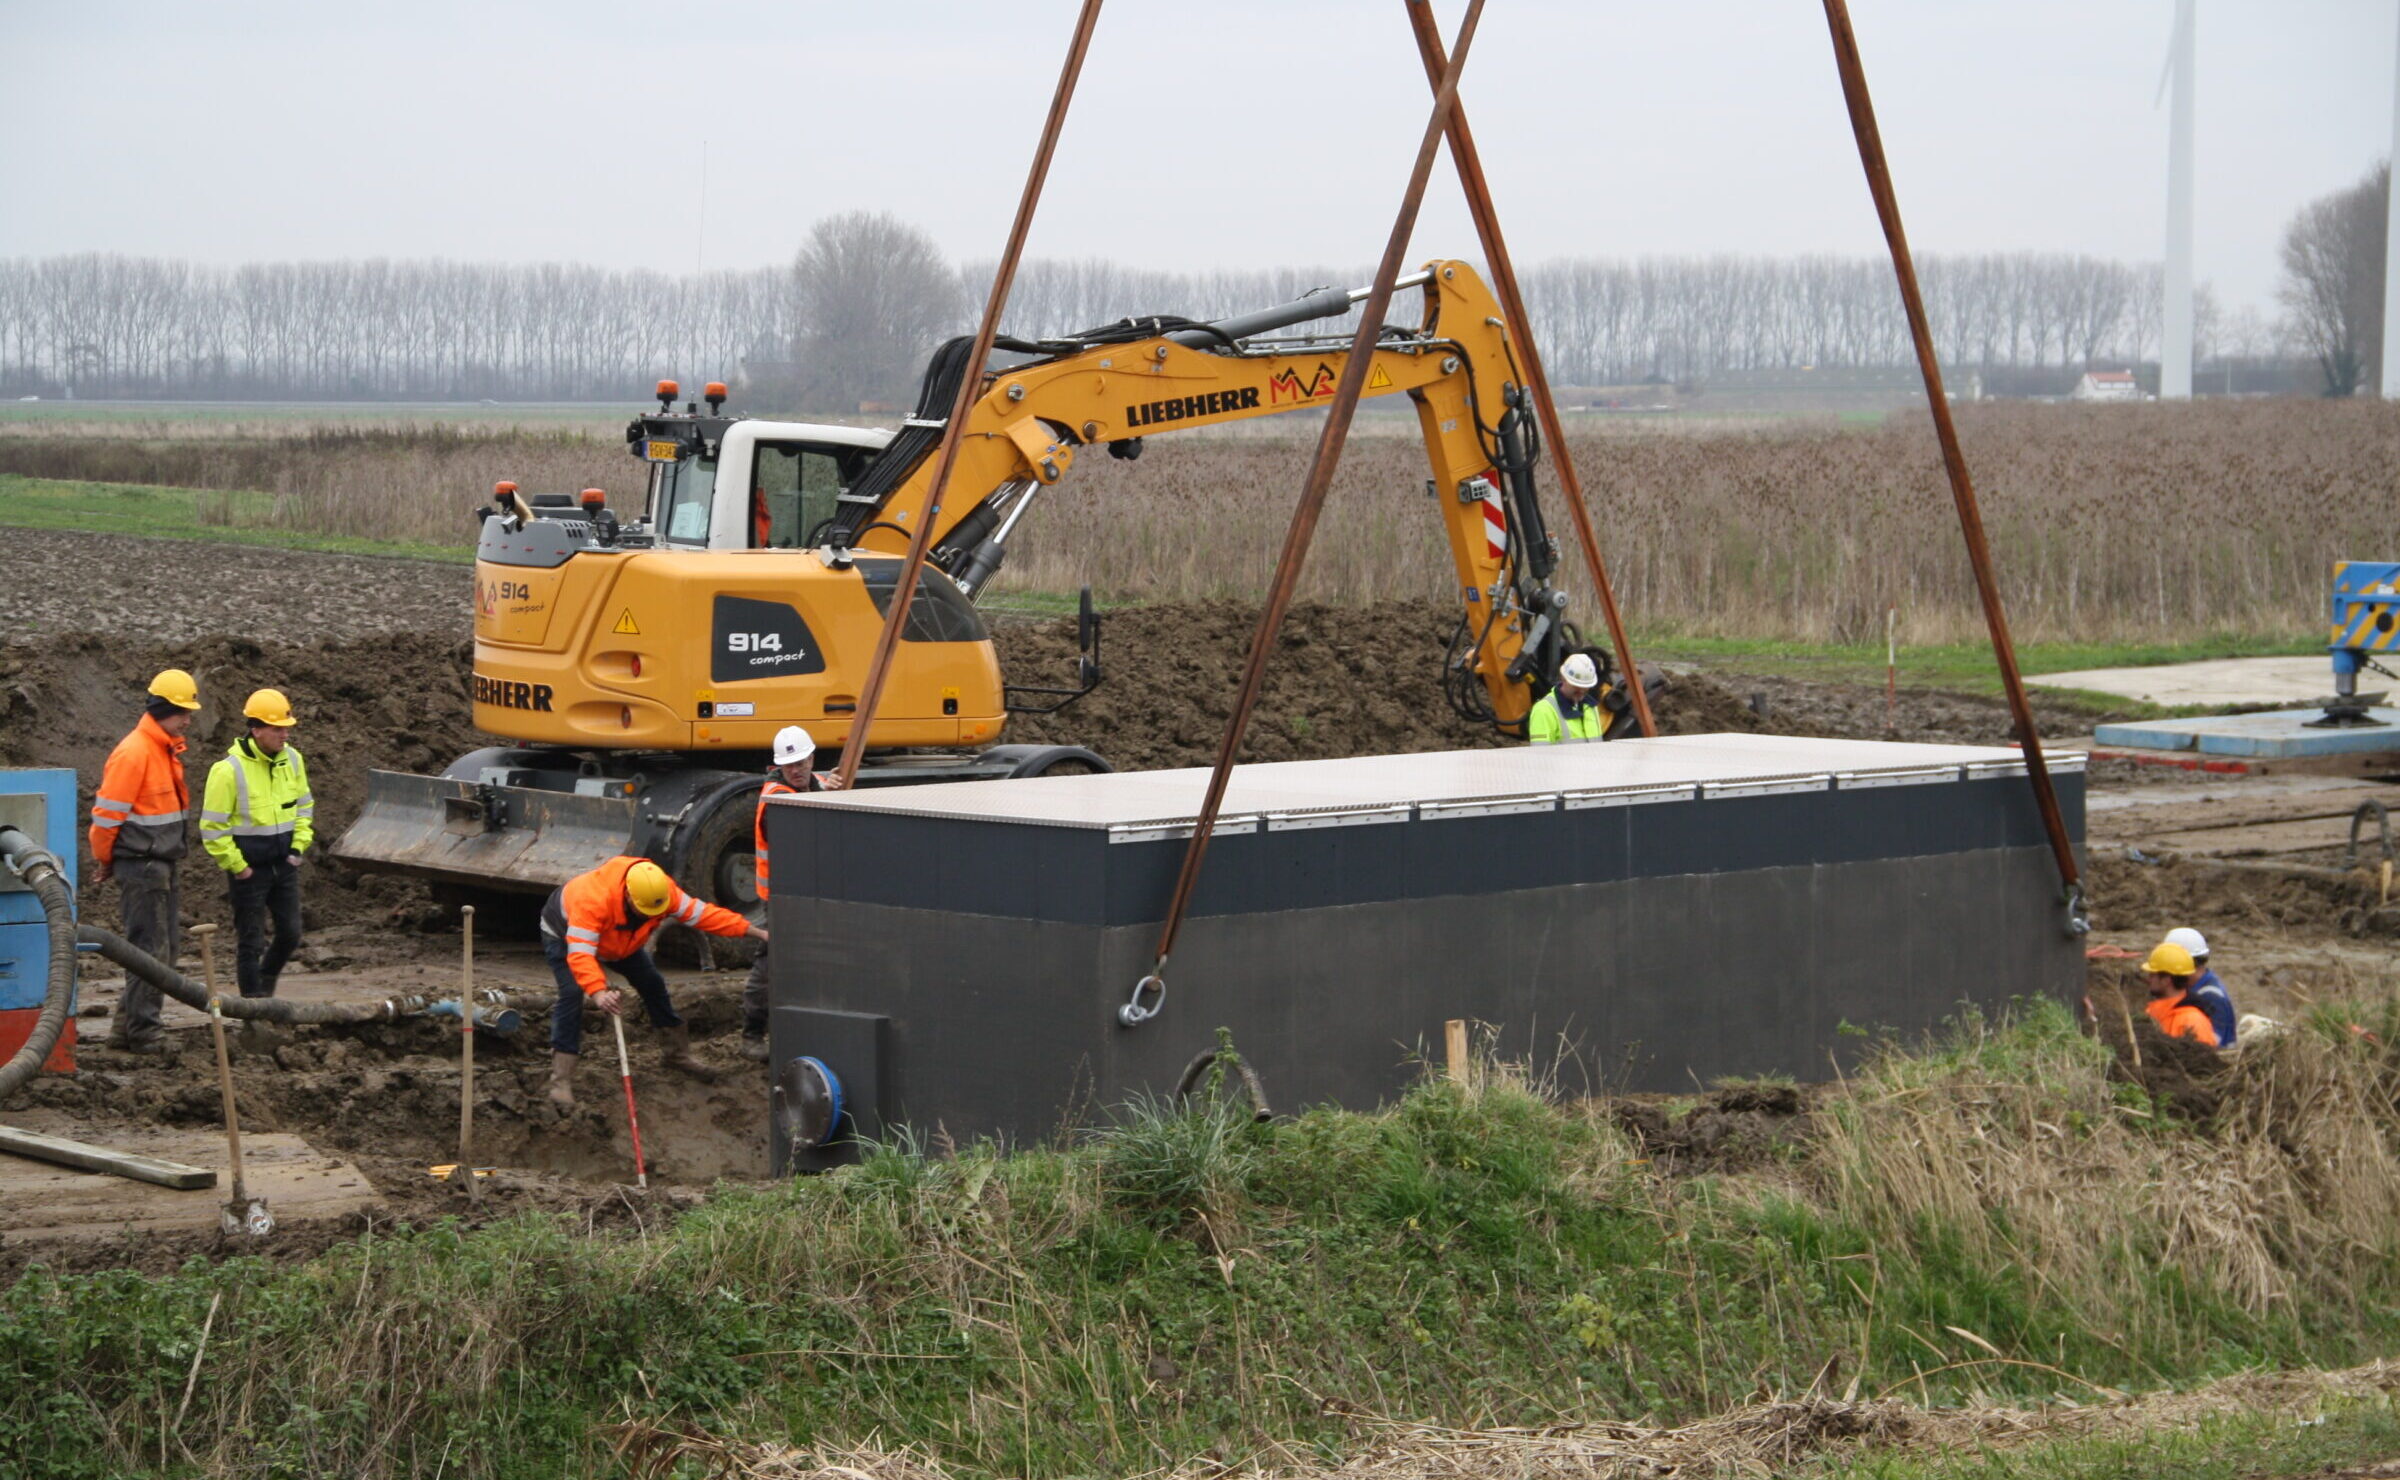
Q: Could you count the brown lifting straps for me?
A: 4